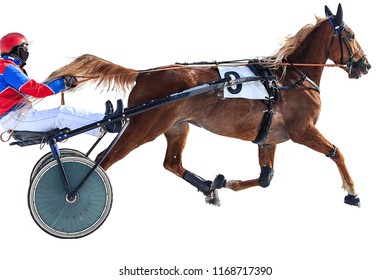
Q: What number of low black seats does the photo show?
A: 1